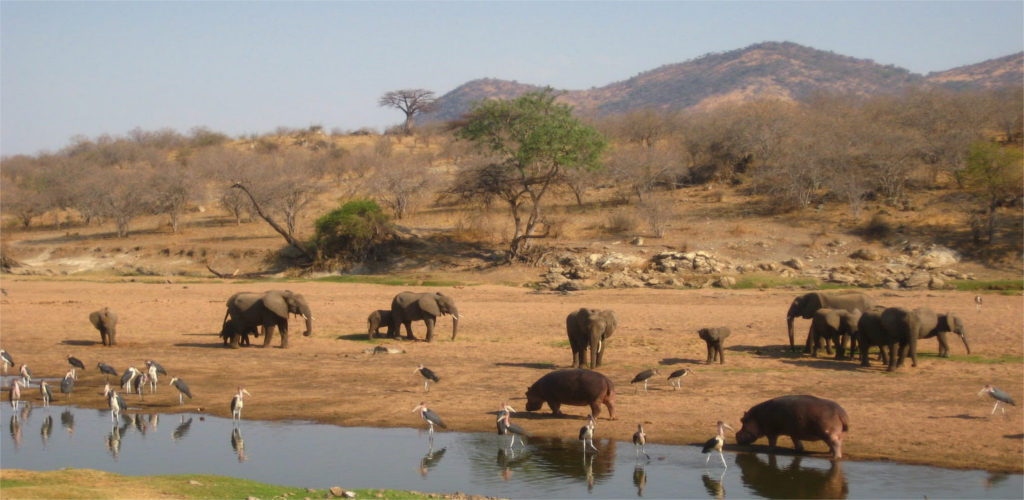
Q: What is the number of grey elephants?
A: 12